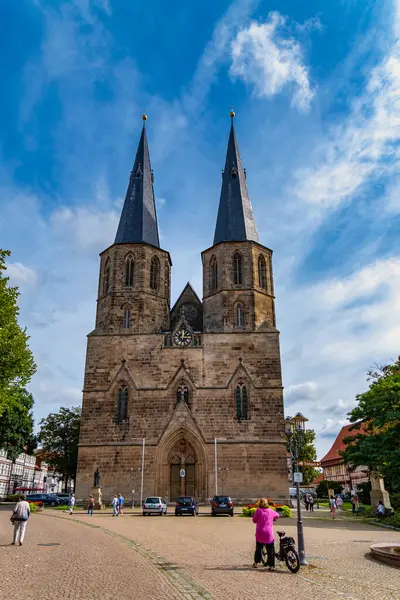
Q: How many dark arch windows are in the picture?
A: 11